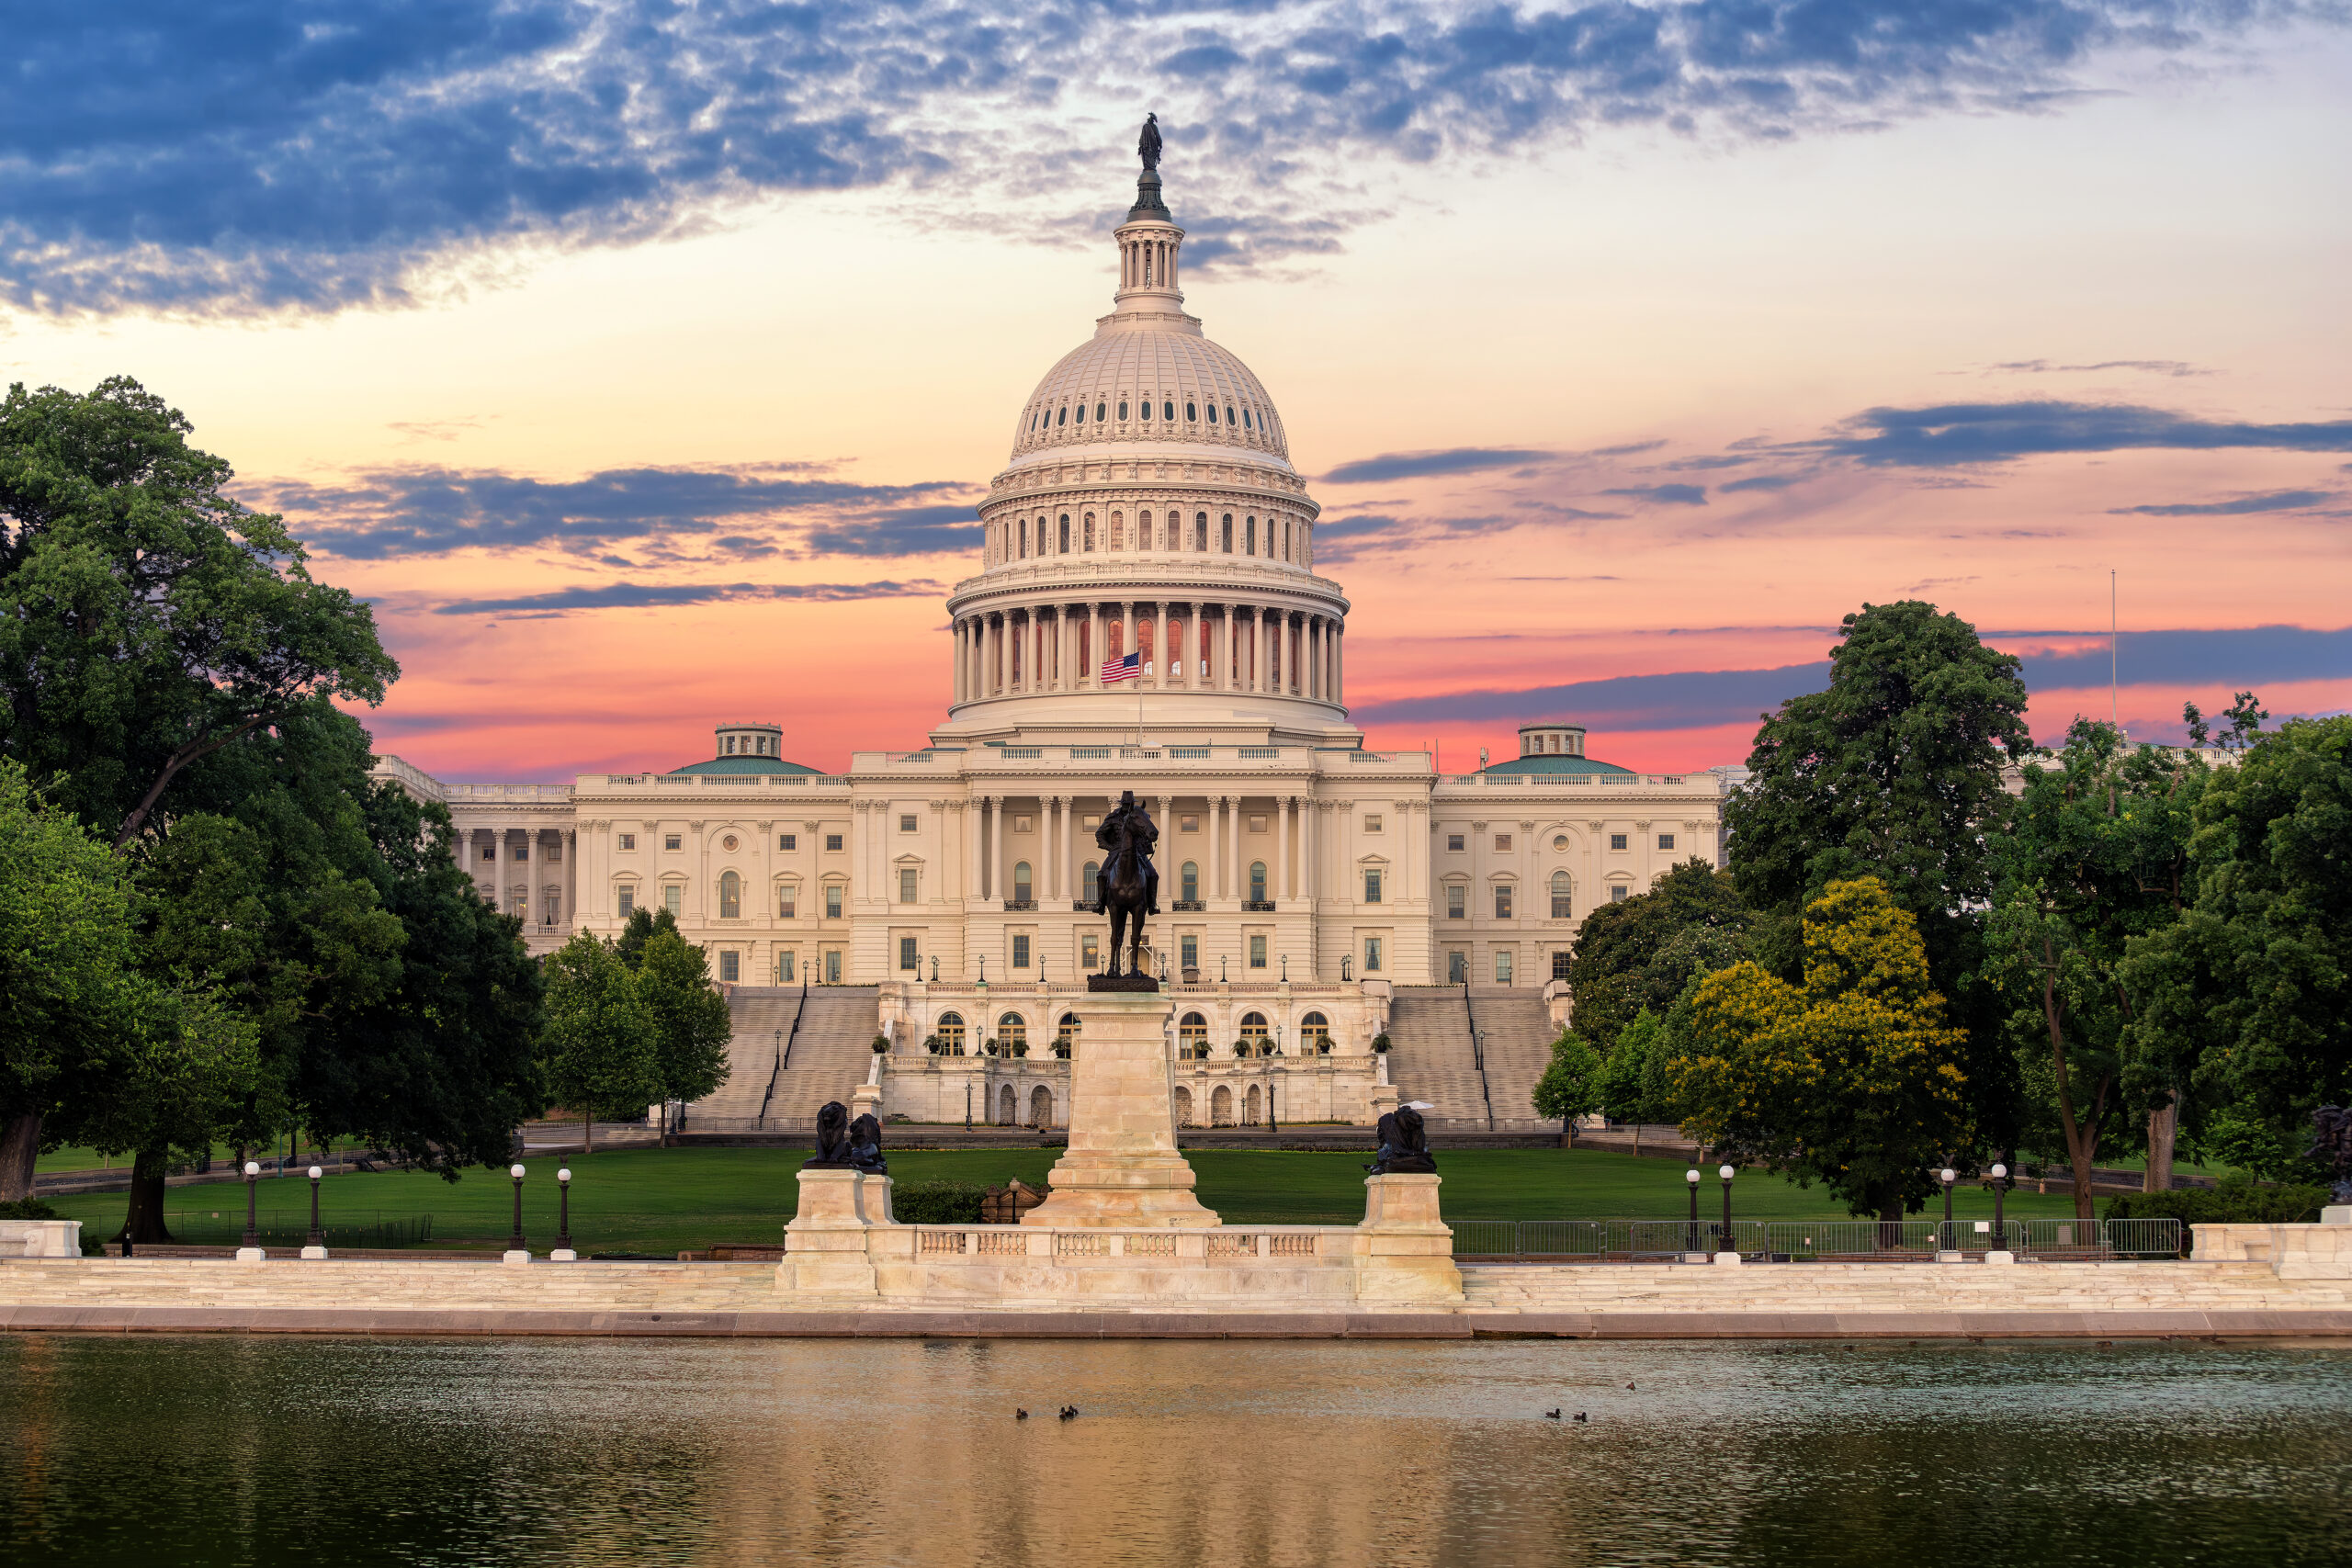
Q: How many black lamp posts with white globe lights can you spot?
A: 8